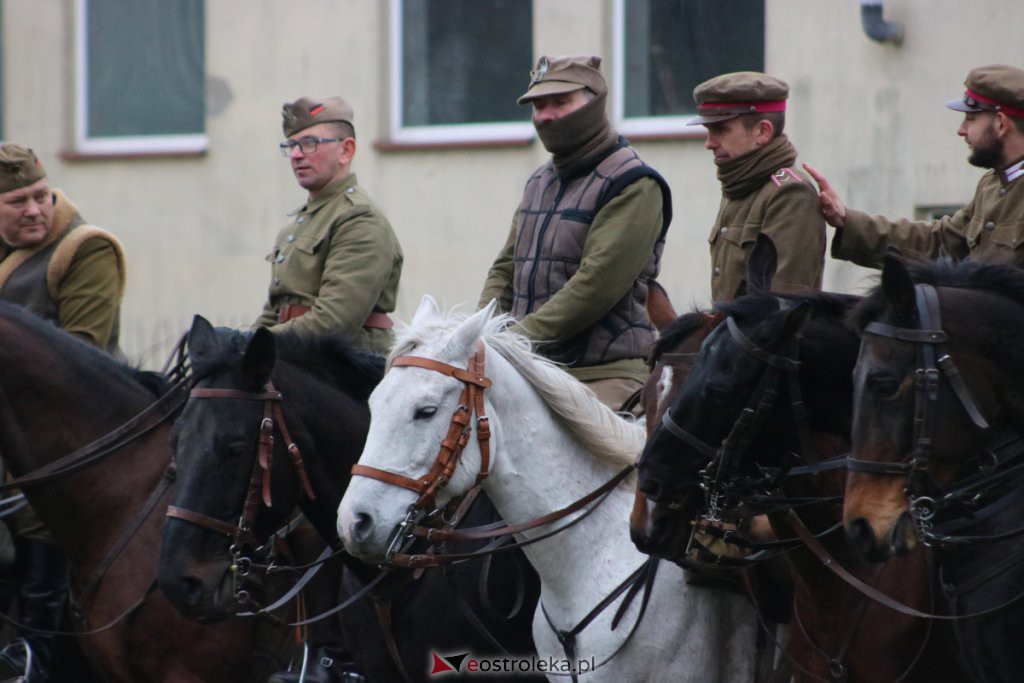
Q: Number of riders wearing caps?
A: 5